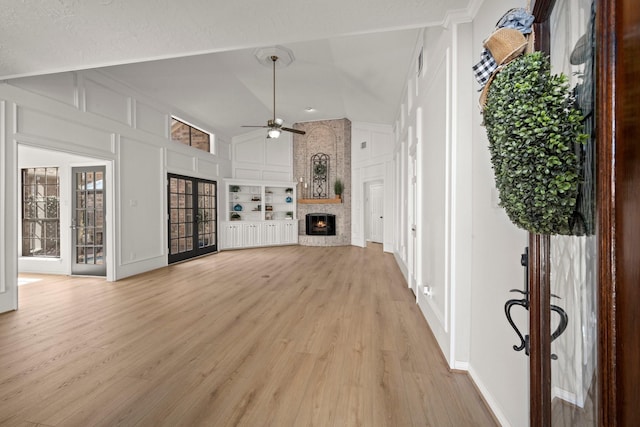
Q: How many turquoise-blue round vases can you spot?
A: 2